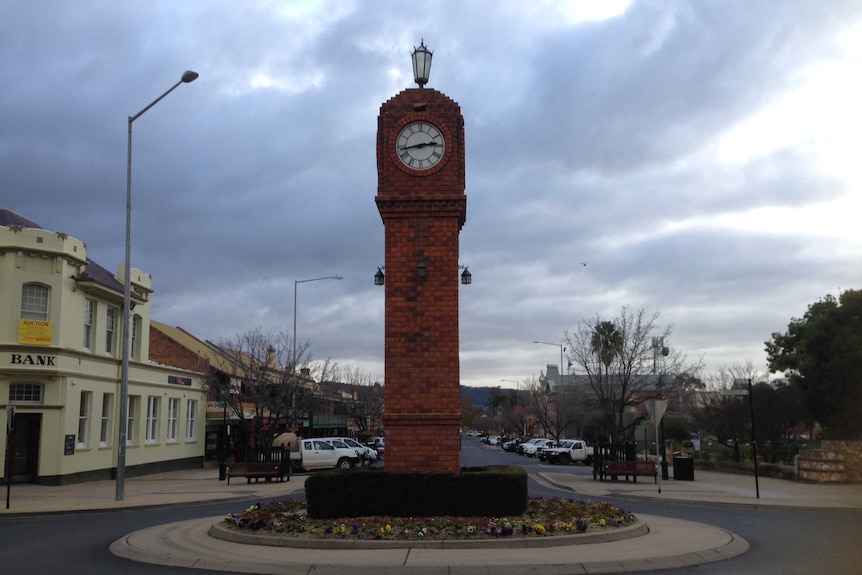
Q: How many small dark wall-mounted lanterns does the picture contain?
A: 3